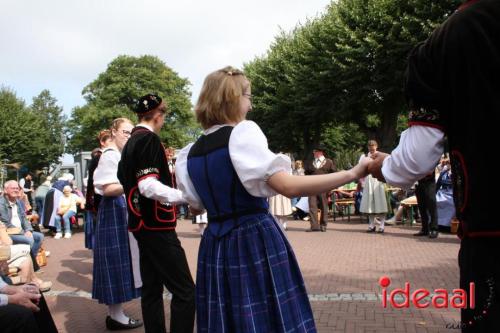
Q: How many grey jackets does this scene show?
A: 1